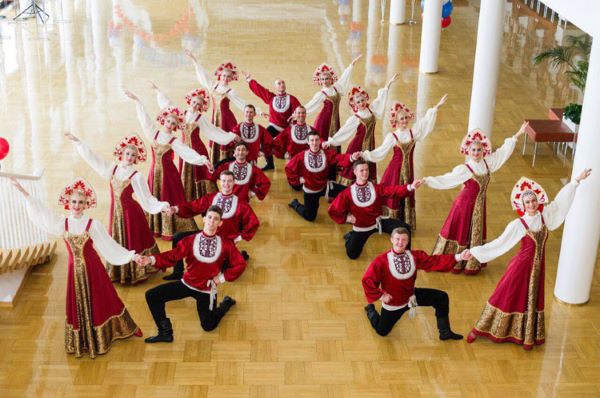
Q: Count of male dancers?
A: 9